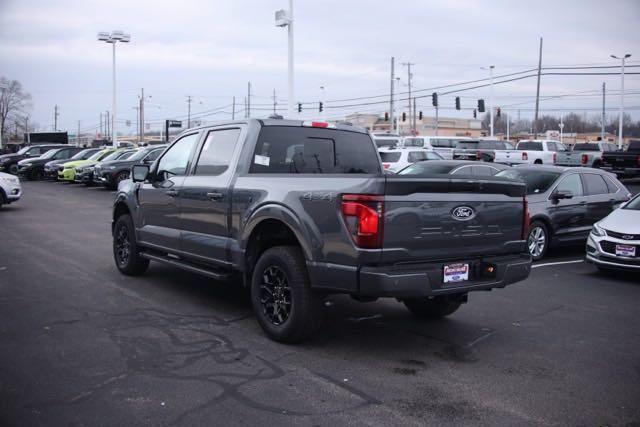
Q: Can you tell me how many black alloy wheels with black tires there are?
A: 2